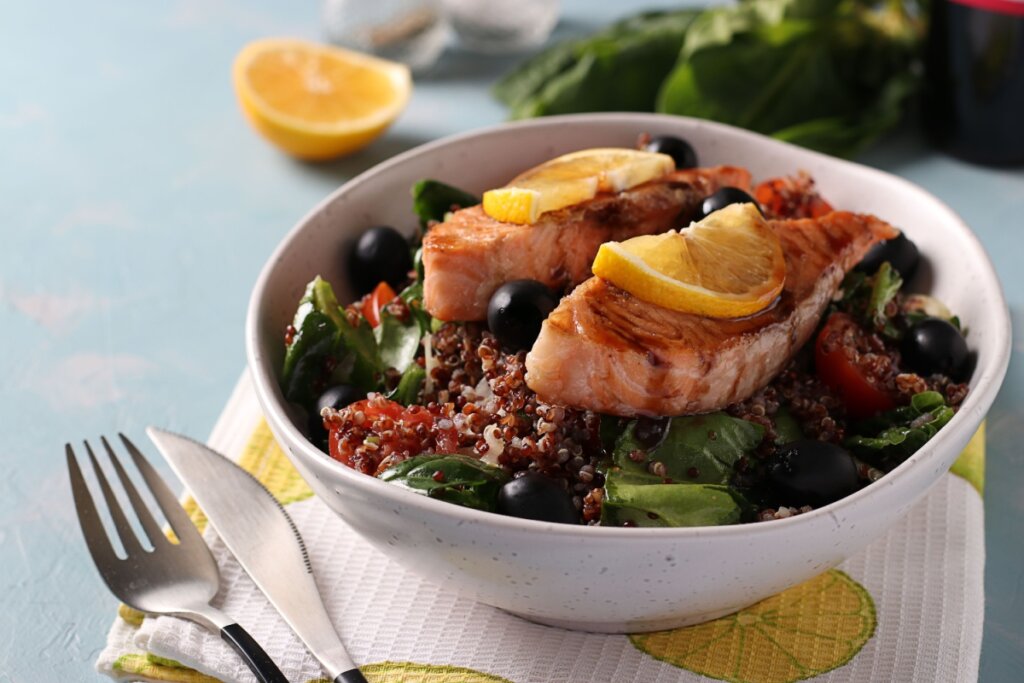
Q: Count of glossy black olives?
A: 9